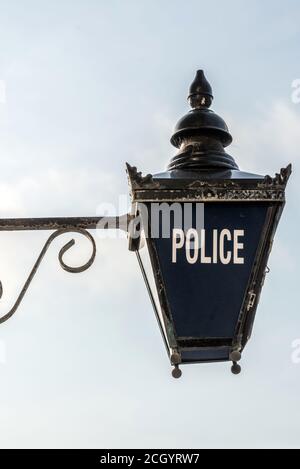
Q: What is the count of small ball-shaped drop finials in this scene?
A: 4